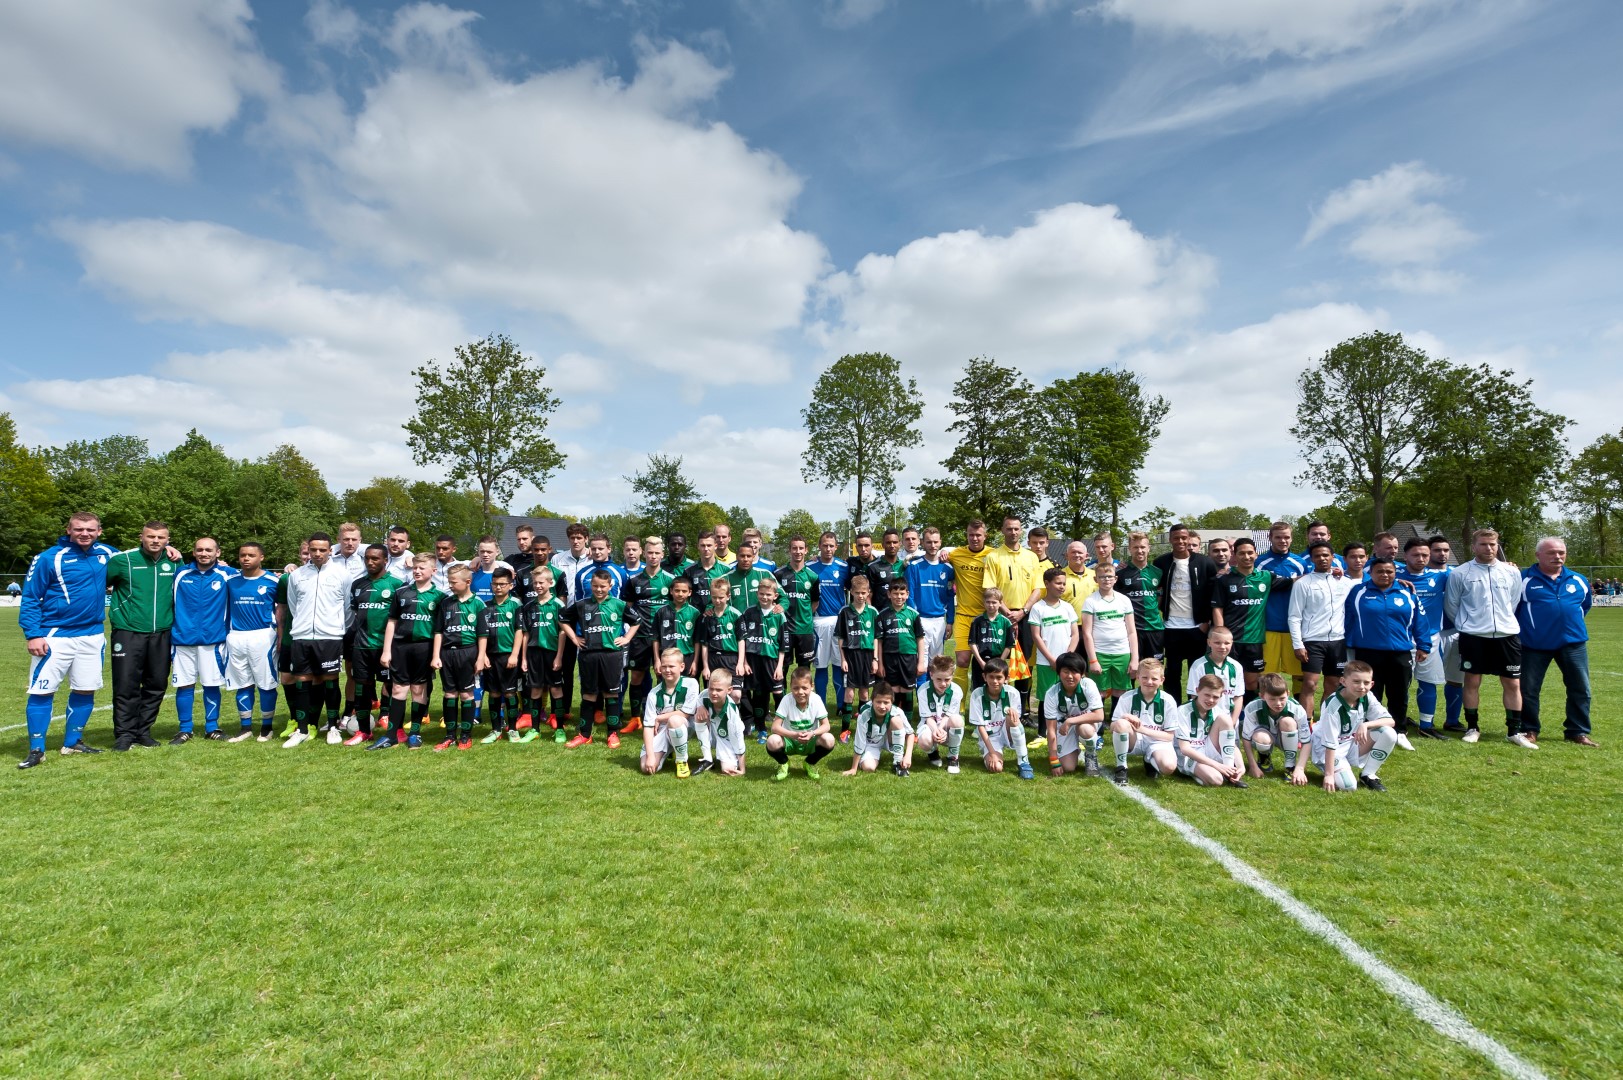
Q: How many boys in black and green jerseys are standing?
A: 11